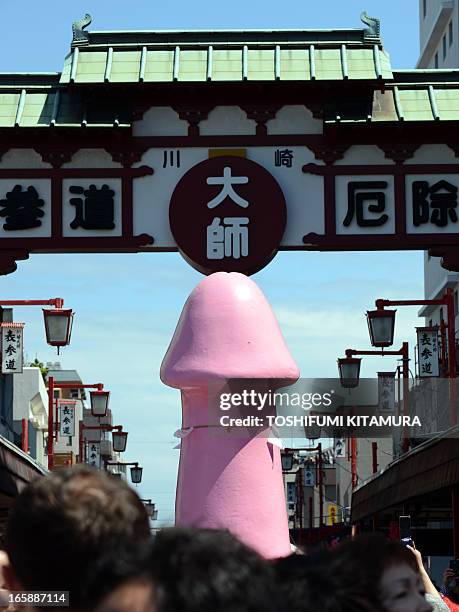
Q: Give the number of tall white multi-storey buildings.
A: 1